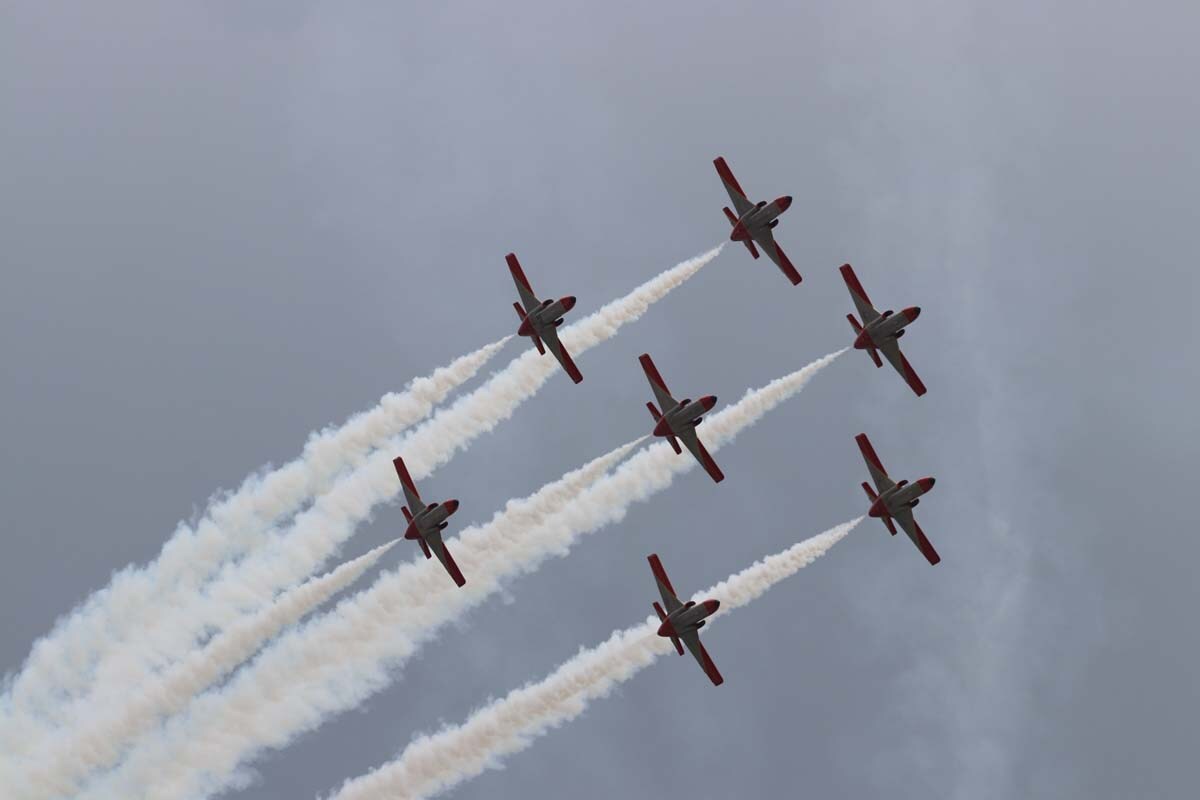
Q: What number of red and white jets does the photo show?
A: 7